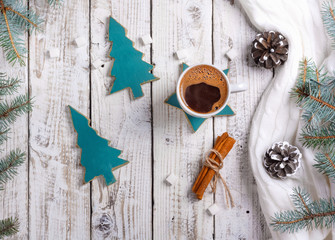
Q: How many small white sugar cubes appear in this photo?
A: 8